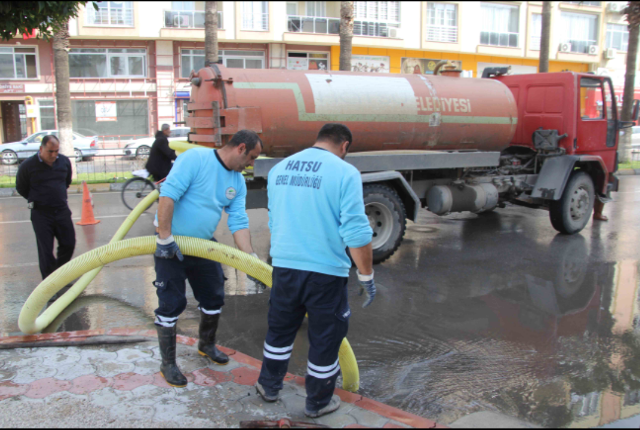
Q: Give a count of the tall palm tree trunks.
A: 5